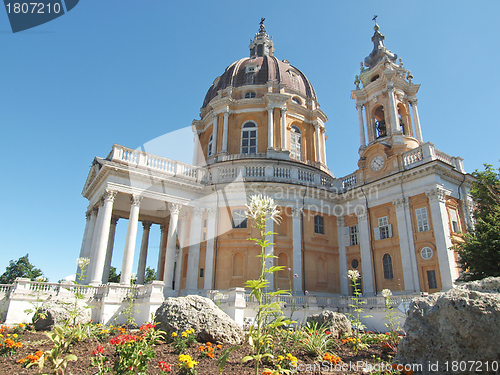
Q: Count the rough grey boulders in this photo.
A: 4